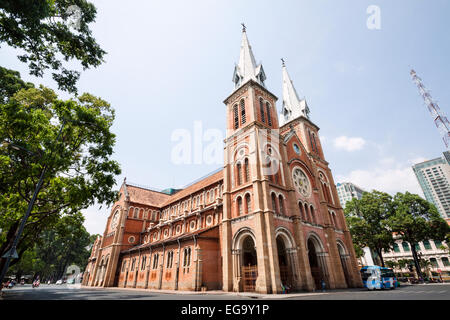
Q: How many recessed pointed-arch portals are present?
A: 4